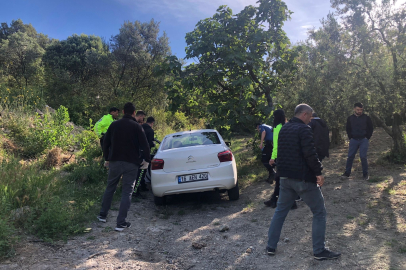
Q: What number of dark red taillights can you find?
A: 2